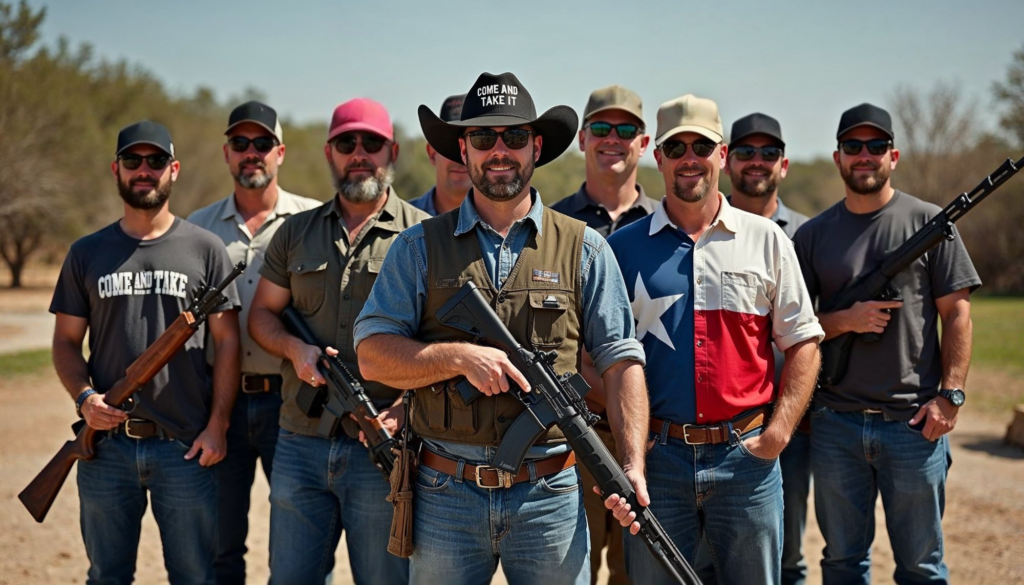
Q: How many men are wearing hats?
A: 9